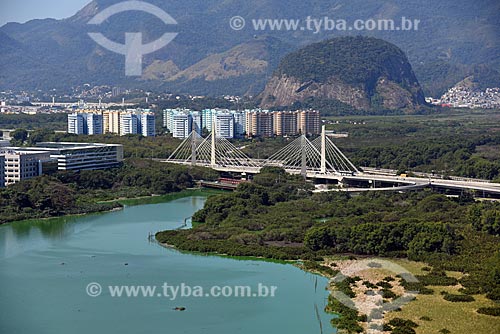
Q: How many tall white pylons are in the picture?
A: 4